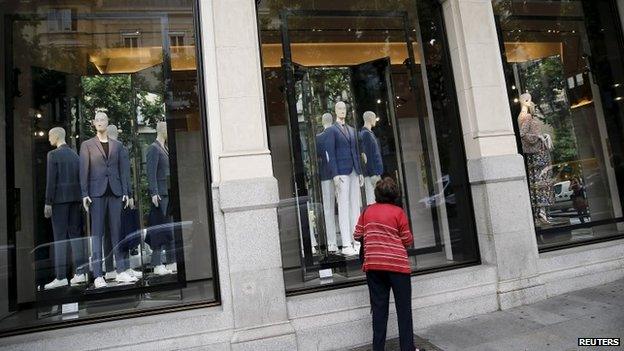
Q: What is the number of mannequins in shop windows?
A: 8